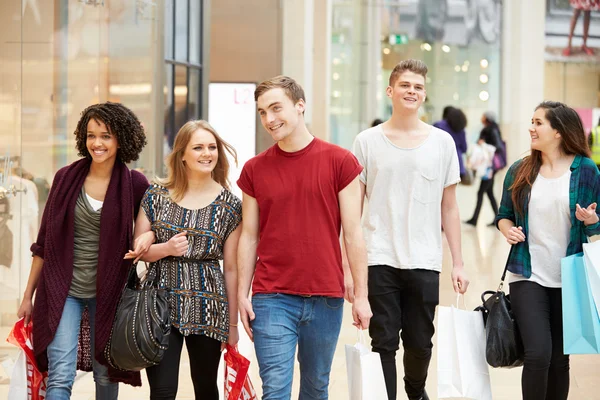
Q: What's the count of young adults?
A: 5